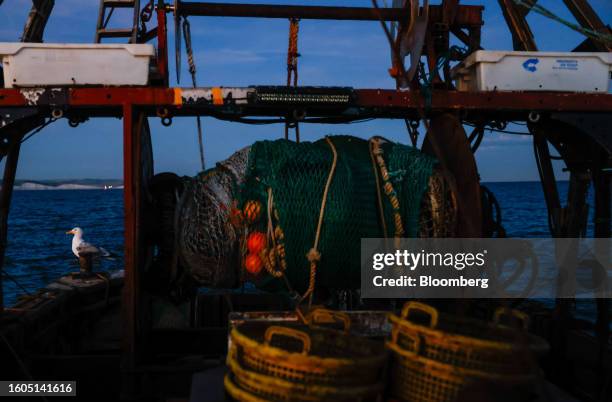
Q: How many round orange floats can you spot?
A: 3